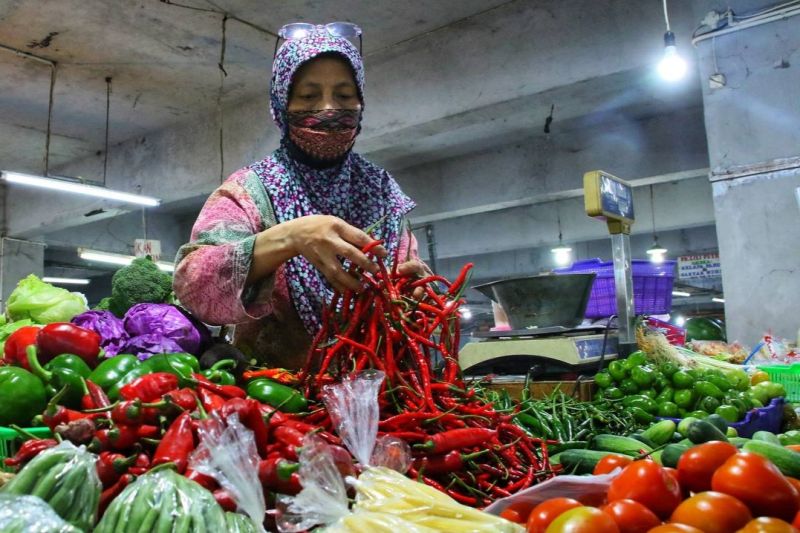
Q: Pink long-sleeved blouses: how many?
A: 1